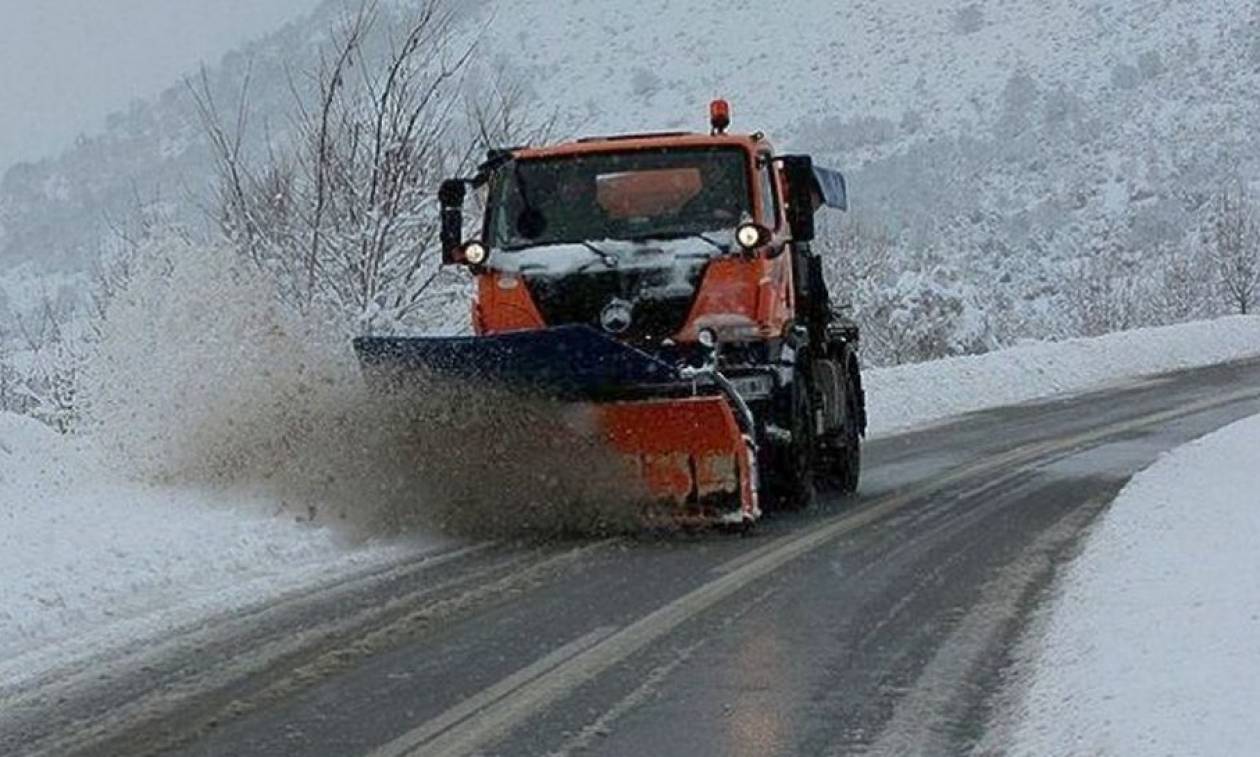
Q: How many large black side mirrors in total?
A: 2